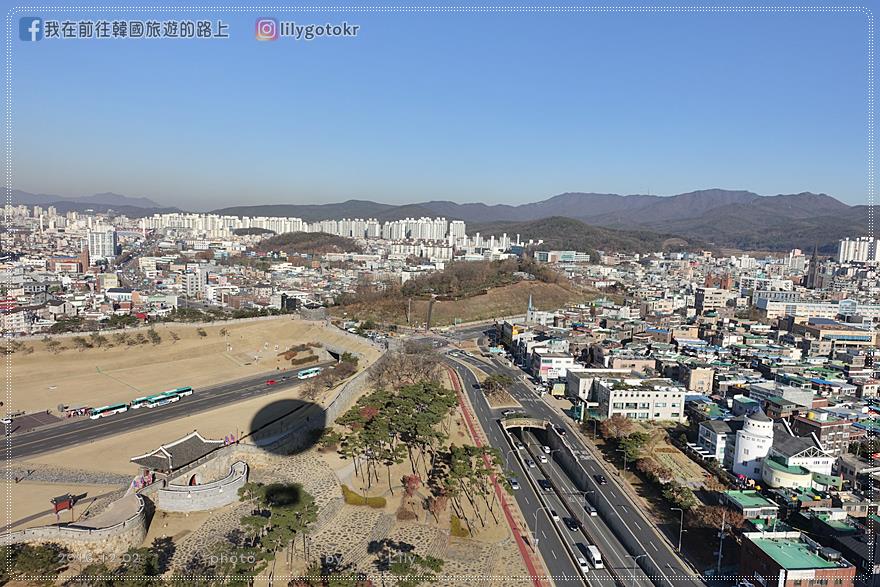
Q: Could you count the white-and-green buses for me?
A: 5